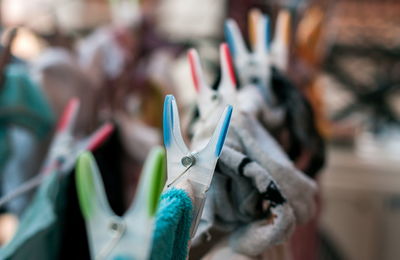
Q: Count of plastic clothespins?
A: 6